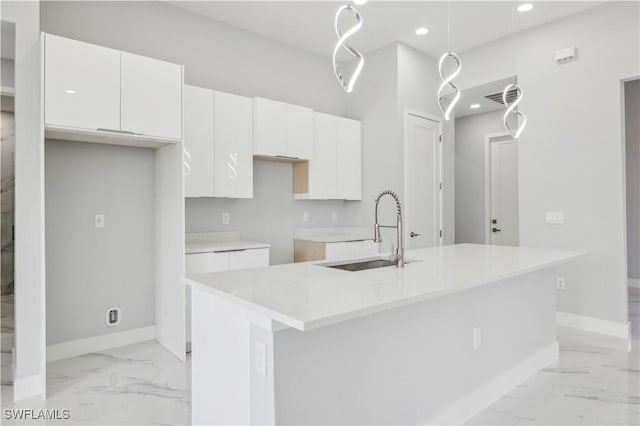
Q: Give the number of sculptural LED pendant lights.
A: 3